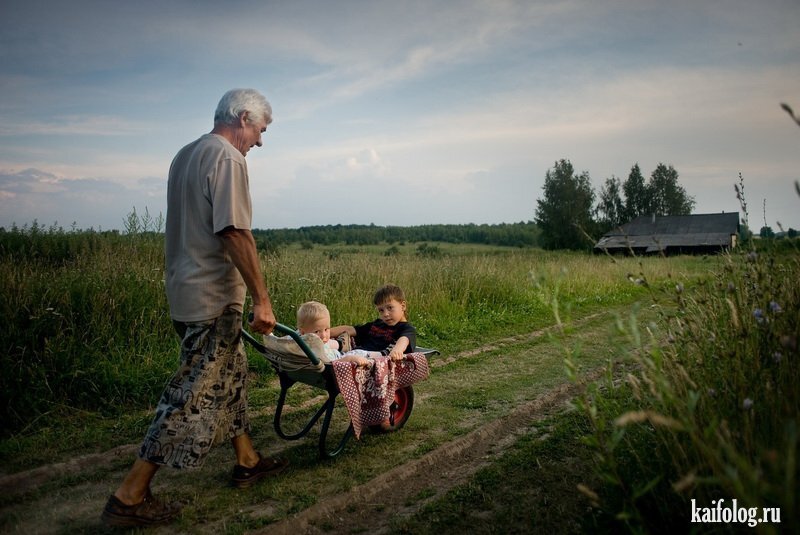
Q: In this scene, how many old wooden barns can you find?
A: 1